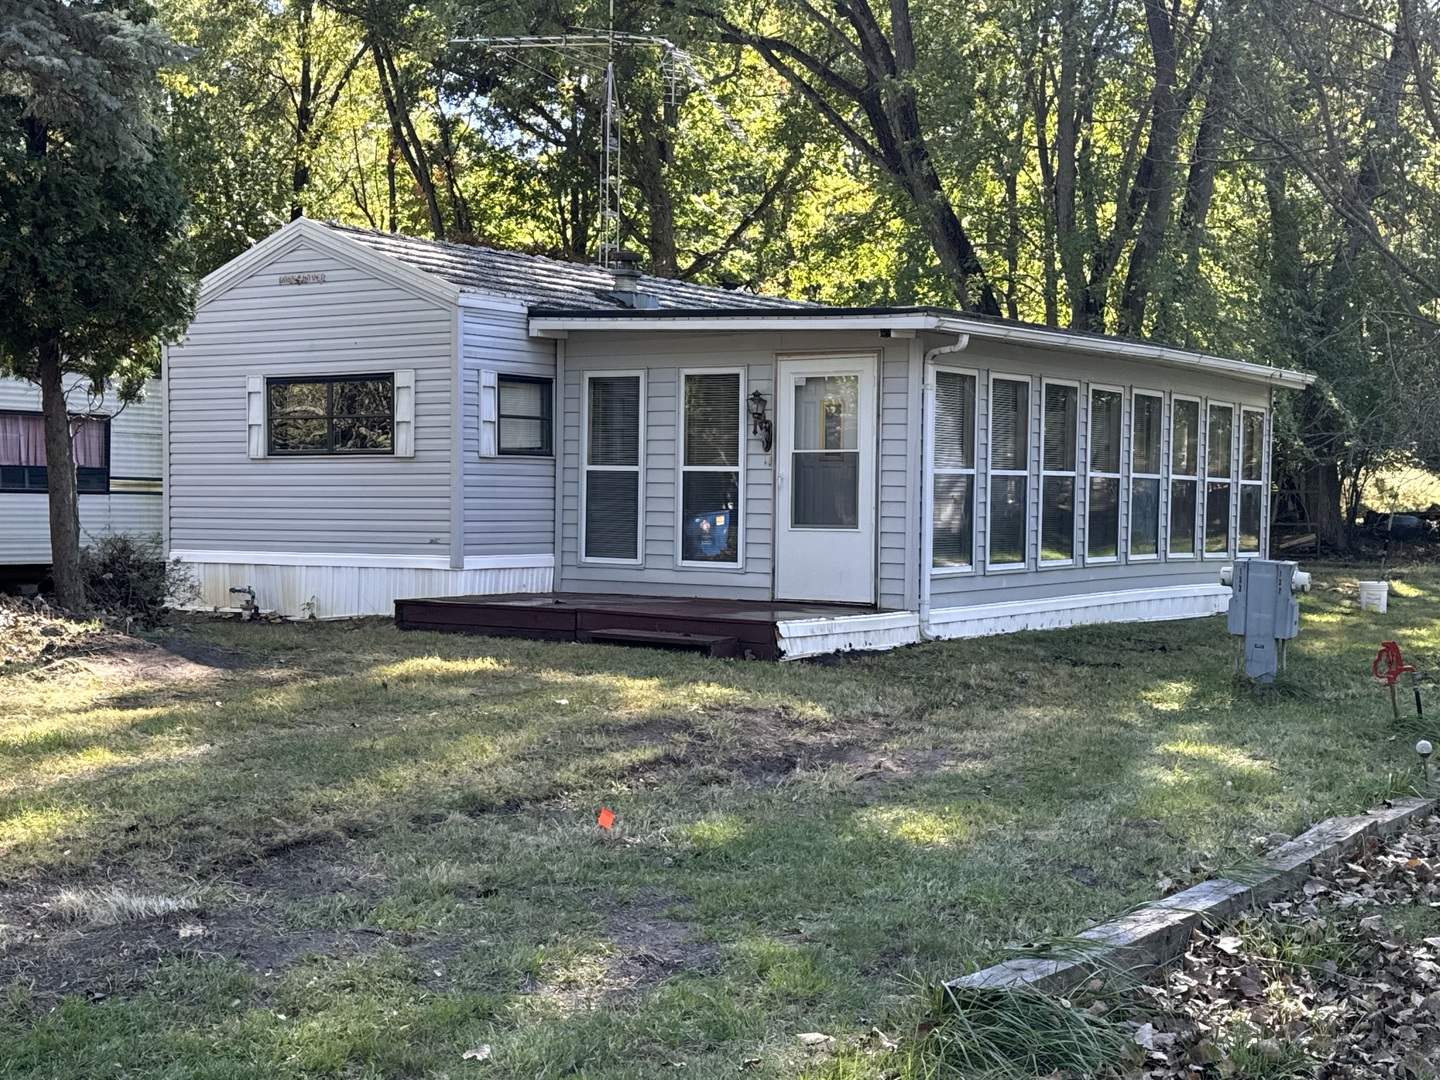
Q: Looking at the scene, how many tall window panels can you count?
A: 10